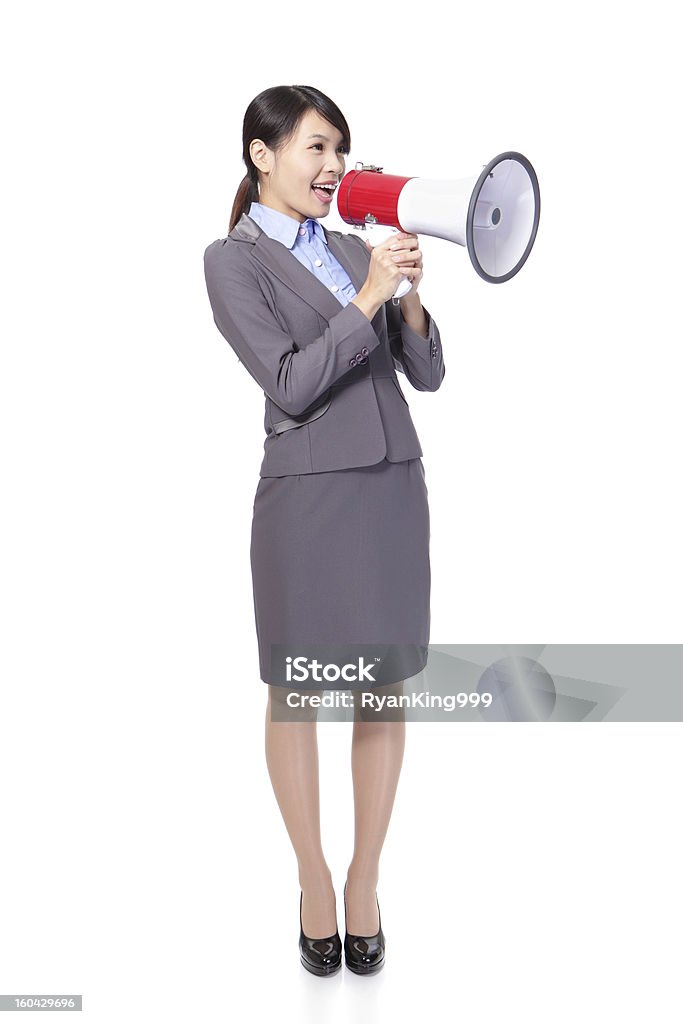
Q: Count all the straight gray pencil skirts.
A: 1